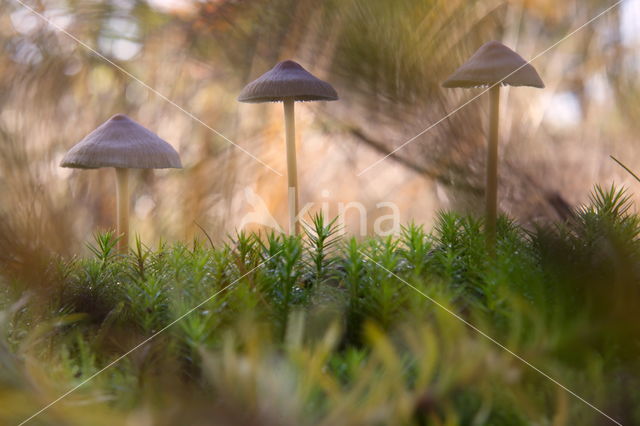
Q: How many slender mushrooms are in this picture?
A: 3